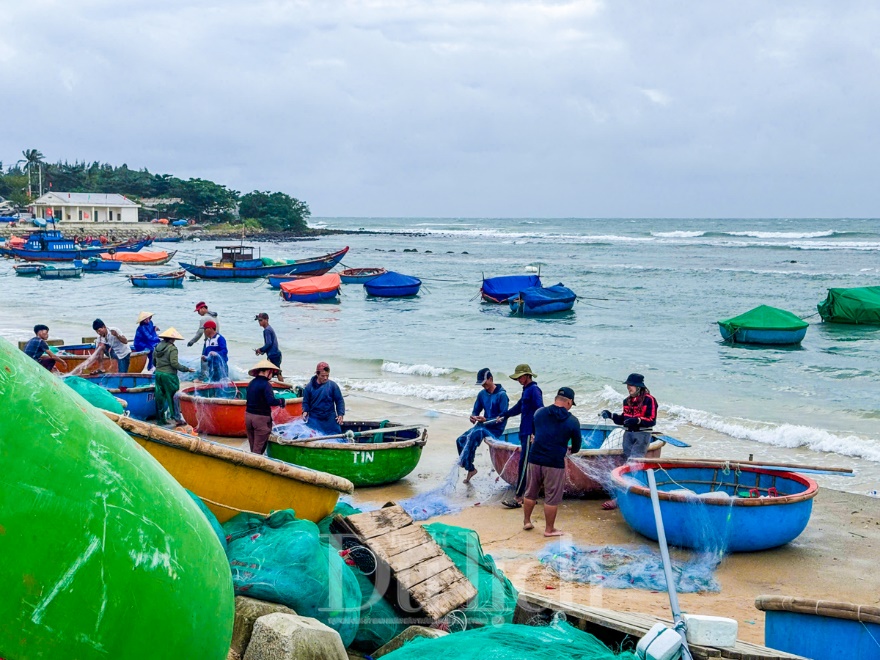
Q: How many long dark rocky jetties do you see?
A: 1